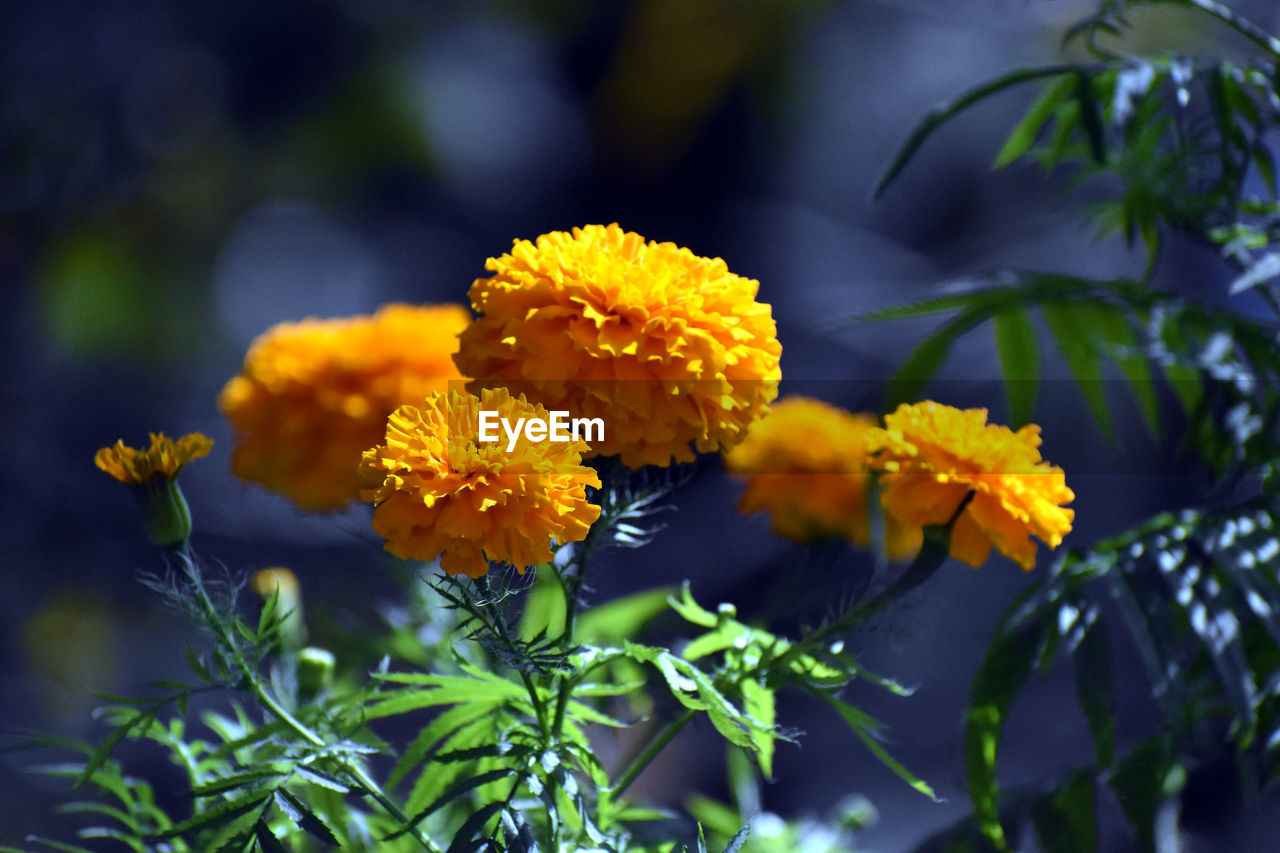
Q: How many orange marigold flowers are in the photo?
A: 6